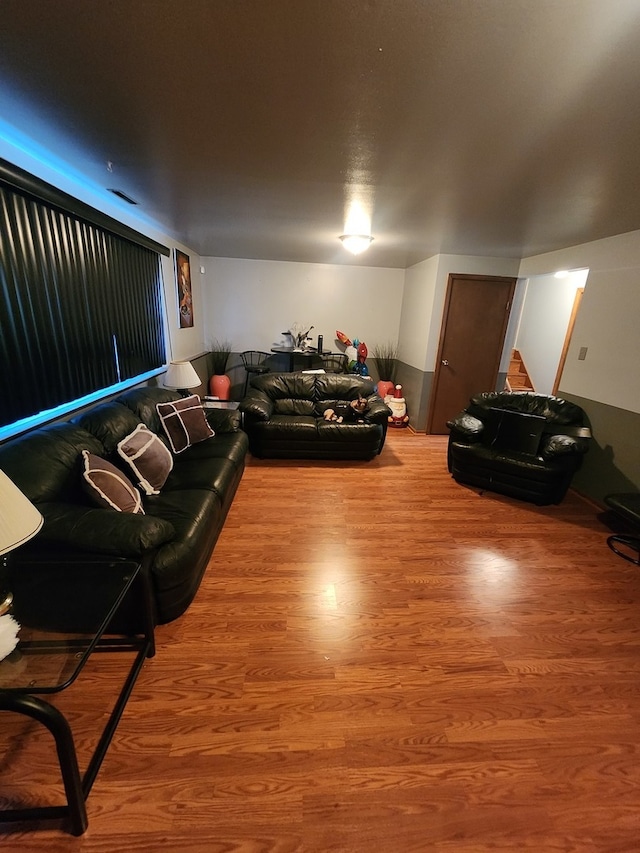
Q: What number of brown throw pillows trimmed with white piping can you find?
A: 3